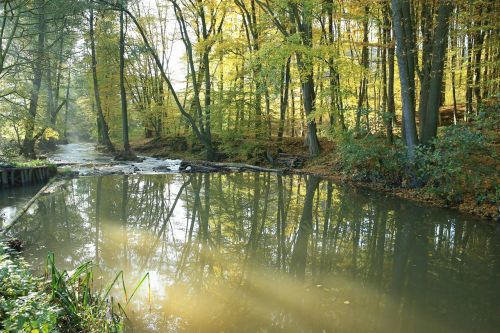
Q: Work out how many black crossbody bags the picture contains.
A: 0